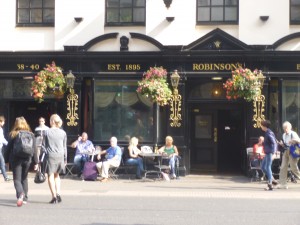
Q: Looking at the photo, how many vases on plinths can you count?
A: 1